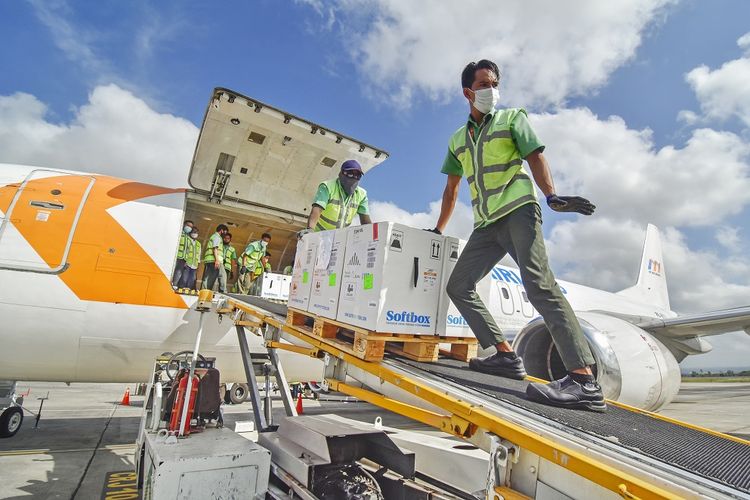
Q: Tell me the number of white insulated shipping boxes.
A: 6